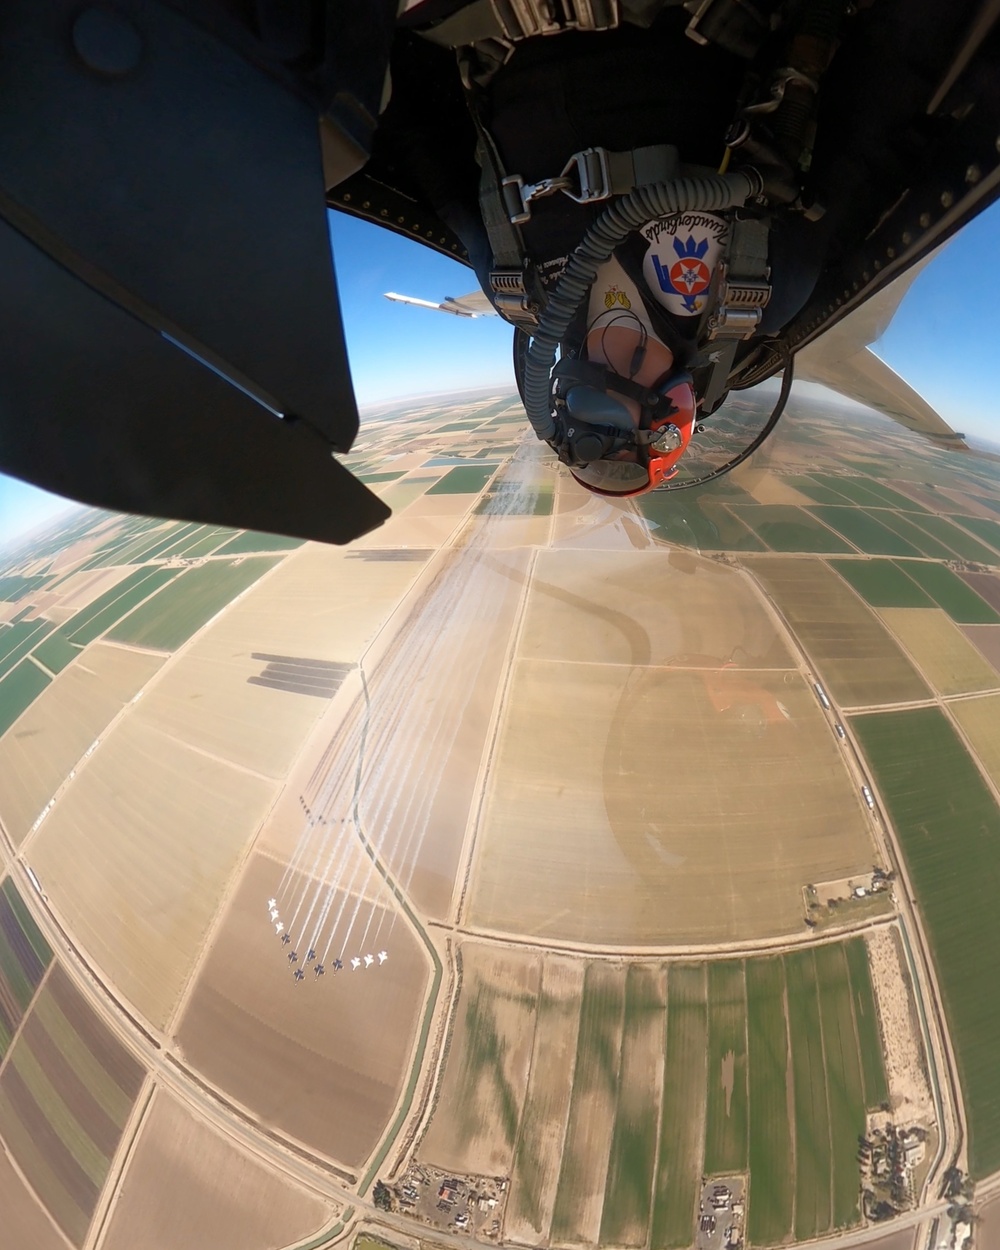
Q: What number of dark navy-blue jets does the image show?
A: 6